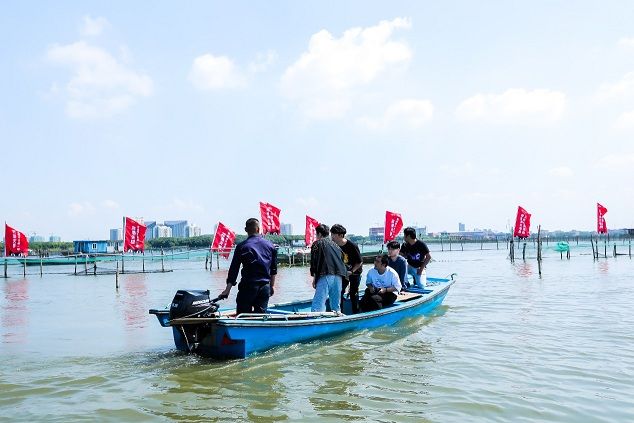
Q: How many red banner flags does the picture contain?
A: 8